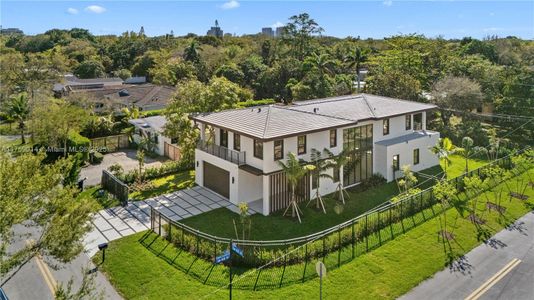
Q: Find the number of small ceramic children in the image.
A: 0